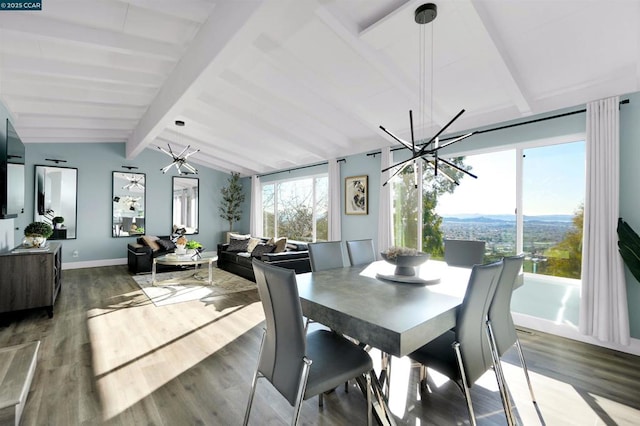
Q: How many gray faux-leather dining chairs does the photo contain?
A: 6